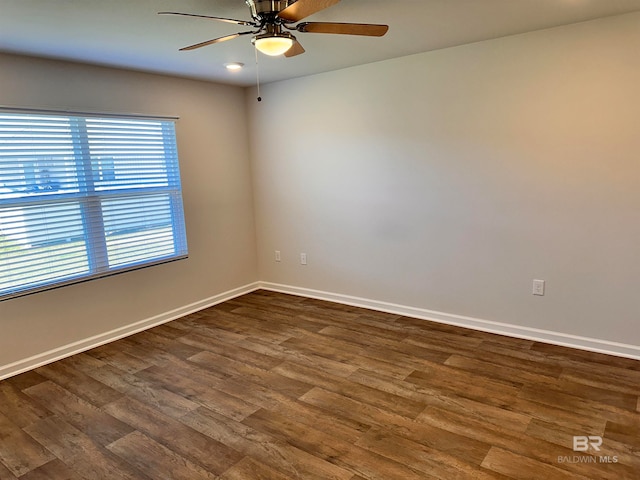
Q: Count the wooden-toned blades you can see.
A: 5